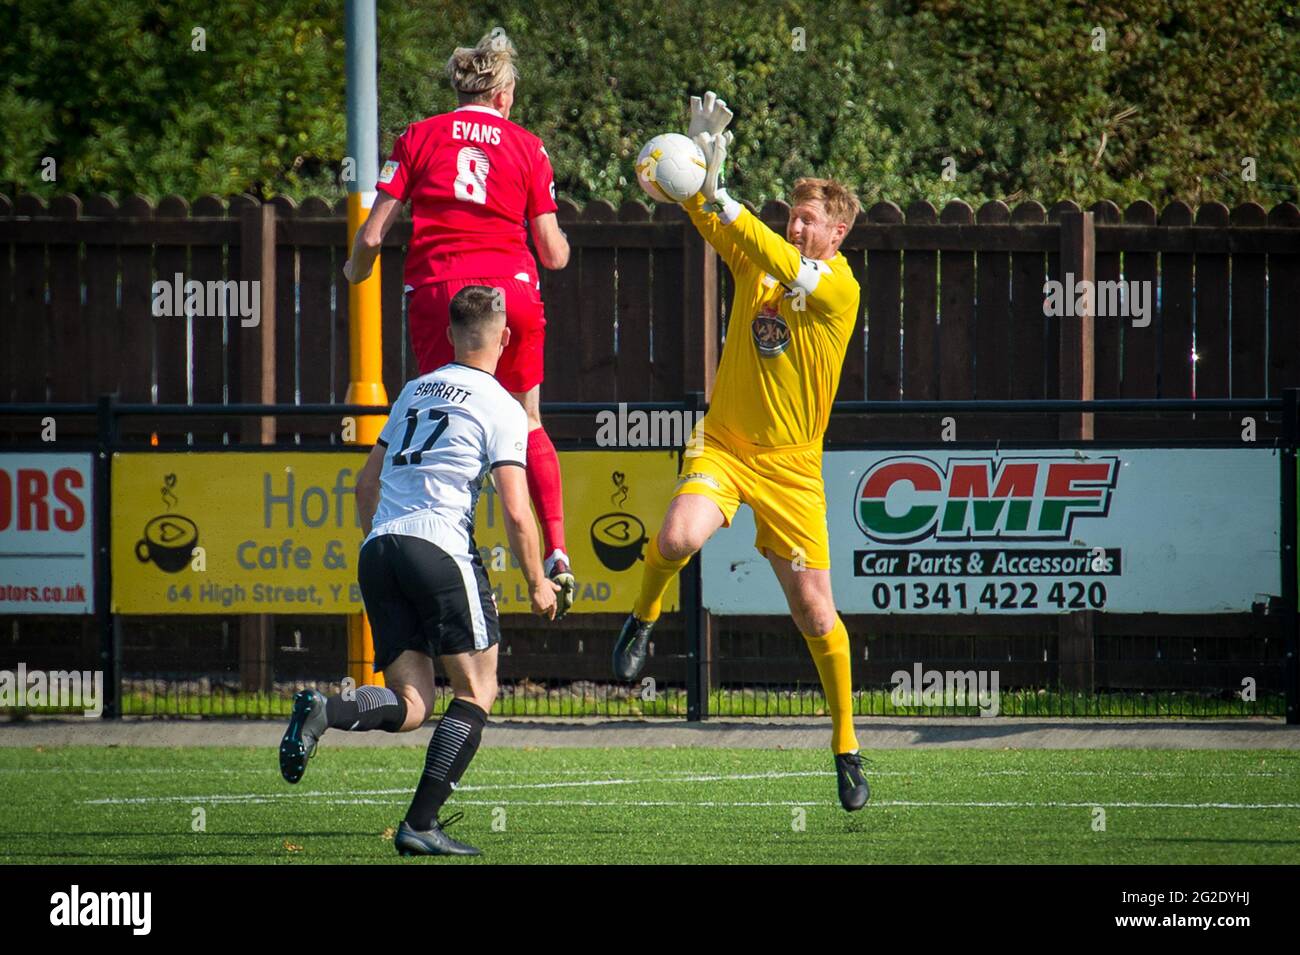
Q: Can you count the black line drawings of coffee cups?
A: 2